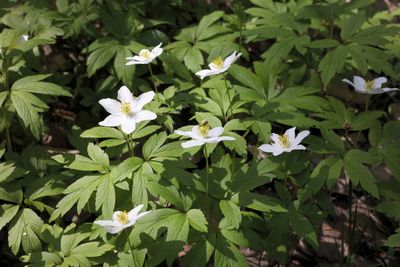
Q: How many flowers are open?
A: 7